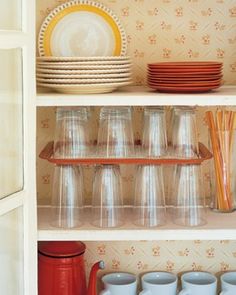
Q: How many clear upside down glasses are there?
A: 8